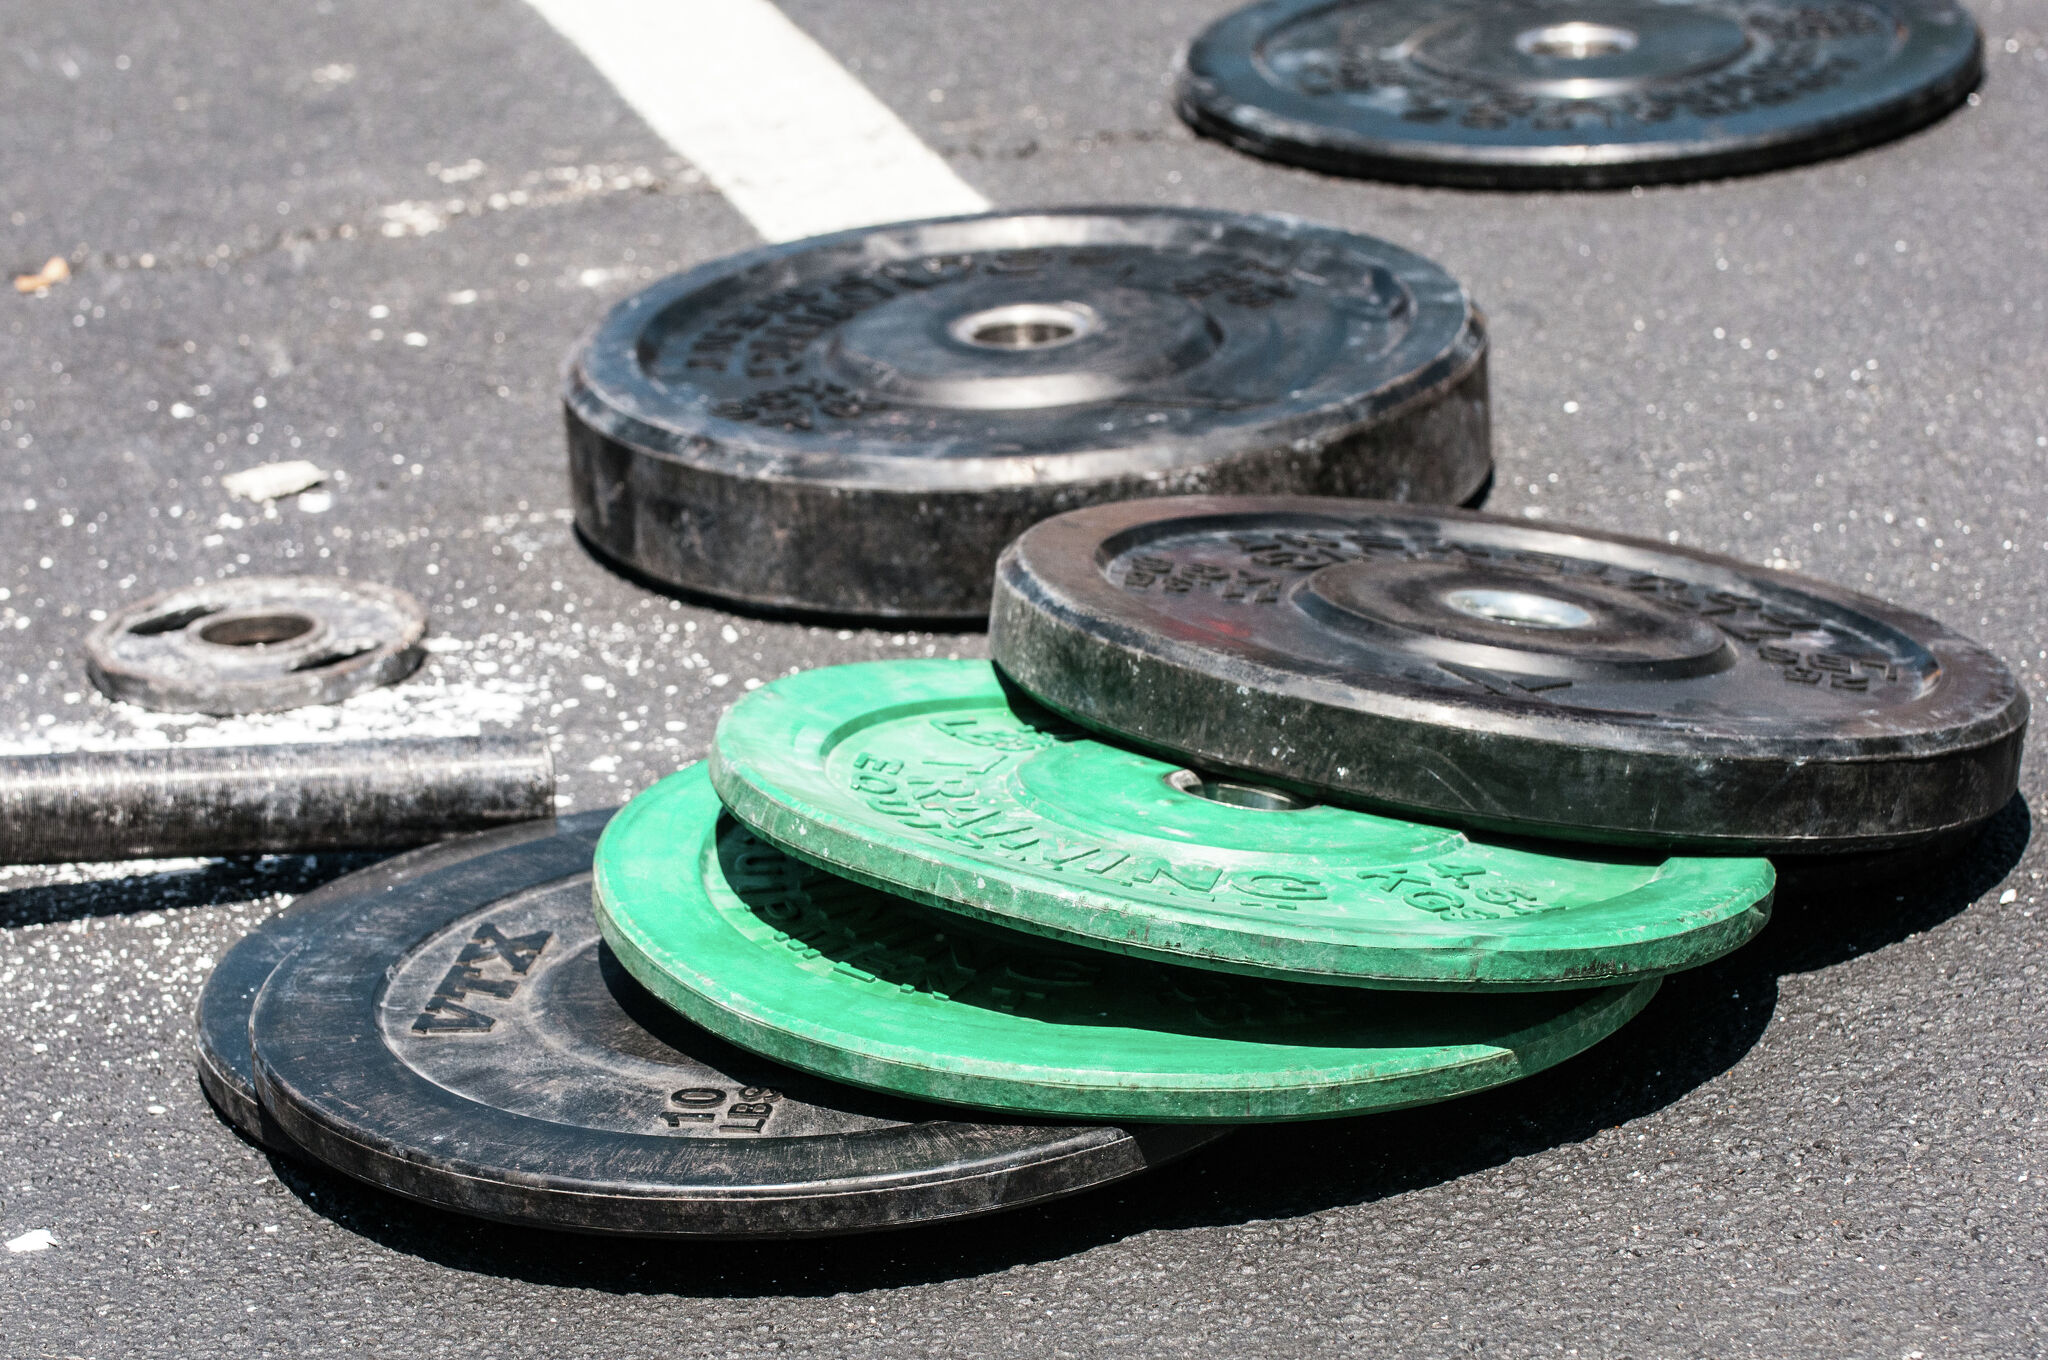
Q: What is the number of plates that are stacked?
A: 5